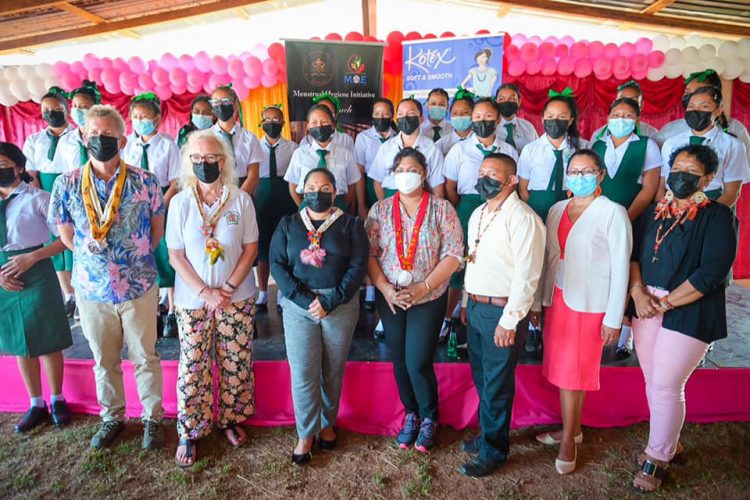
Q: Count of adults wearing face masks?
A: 7